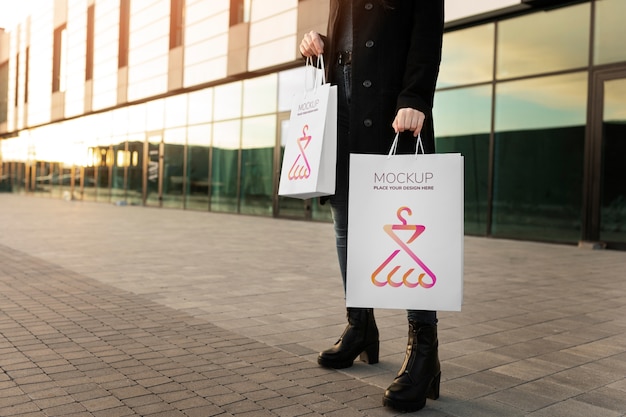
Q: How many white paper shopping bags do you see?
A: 2